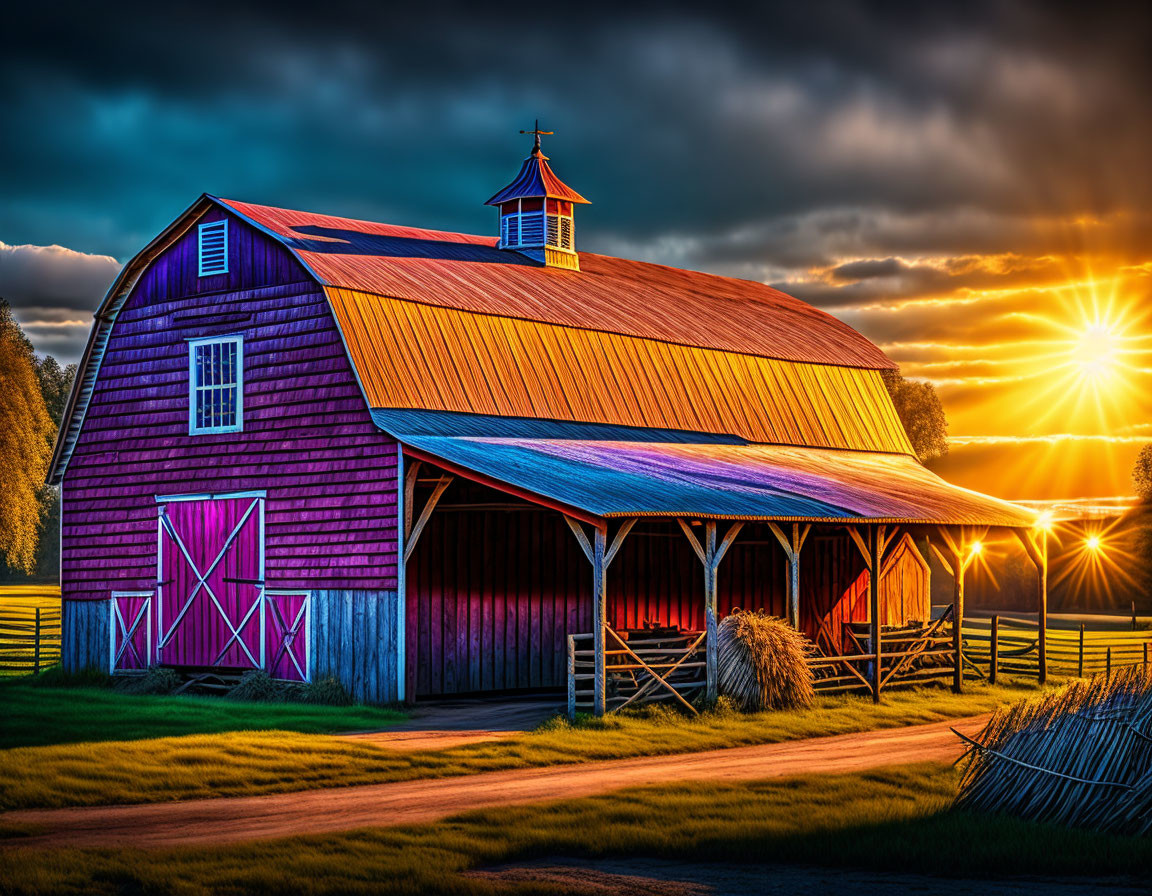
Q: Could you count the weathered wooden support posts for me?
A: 6